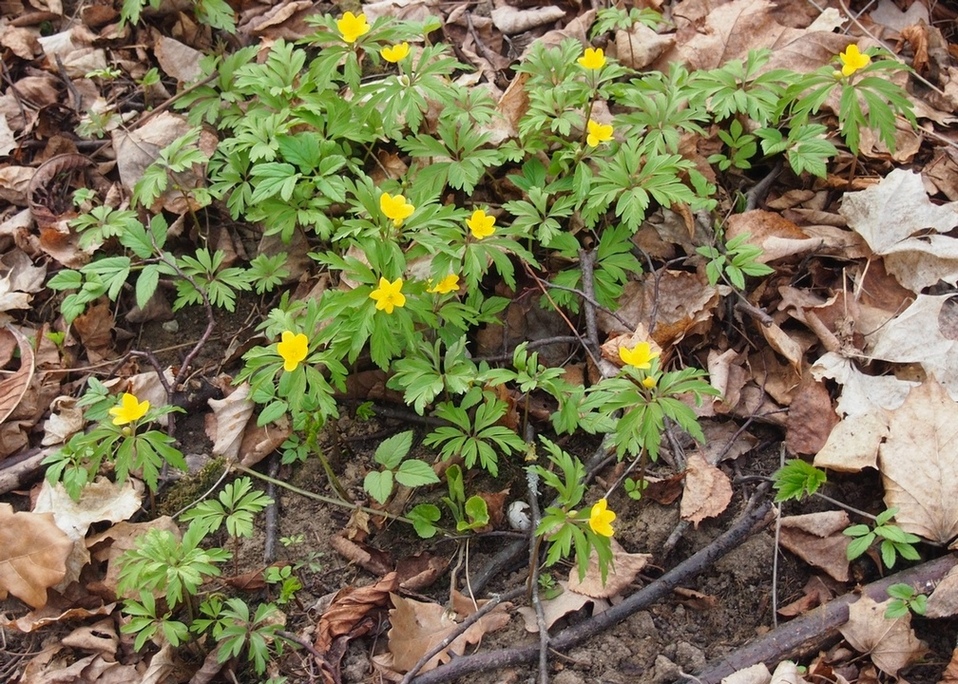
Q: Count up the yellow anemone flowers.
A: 13